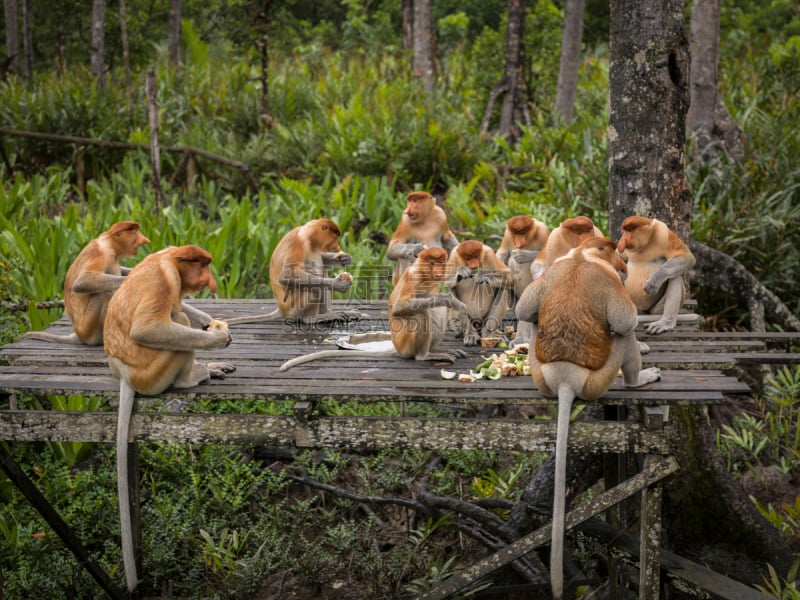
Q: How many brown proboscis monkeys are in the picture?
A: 10